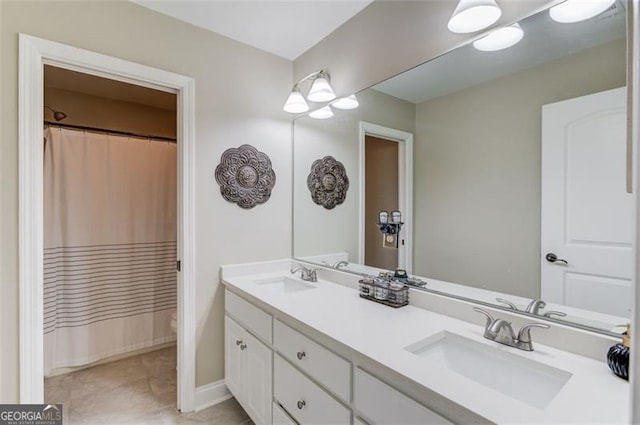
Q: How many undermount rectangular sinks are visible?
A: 2